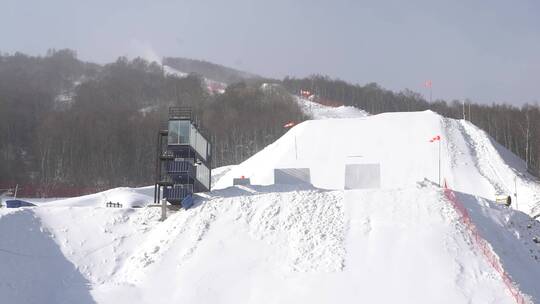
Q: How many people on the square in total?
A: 0